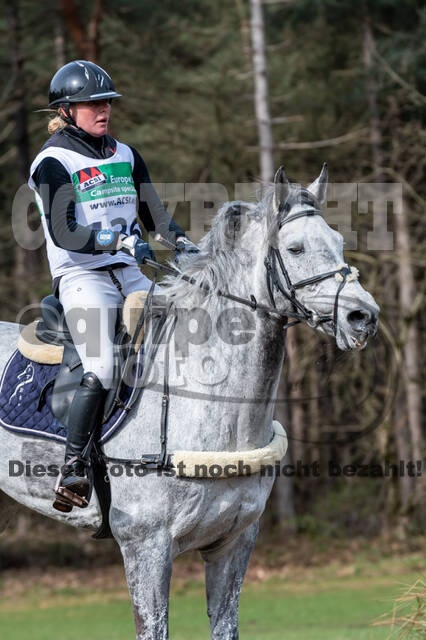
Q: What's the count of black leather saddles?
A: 1